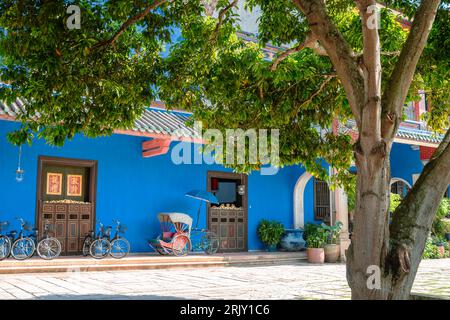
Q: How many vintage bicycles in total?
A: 5